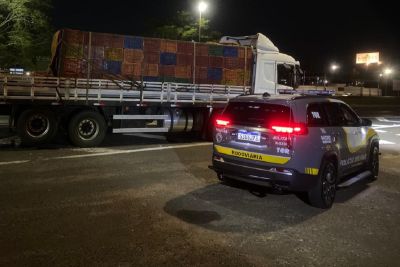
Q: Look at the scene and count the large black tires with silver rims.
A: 2